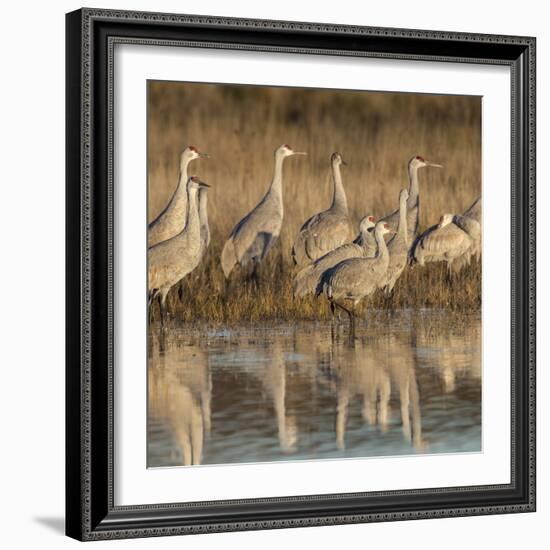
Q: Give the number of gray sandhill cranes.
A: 11